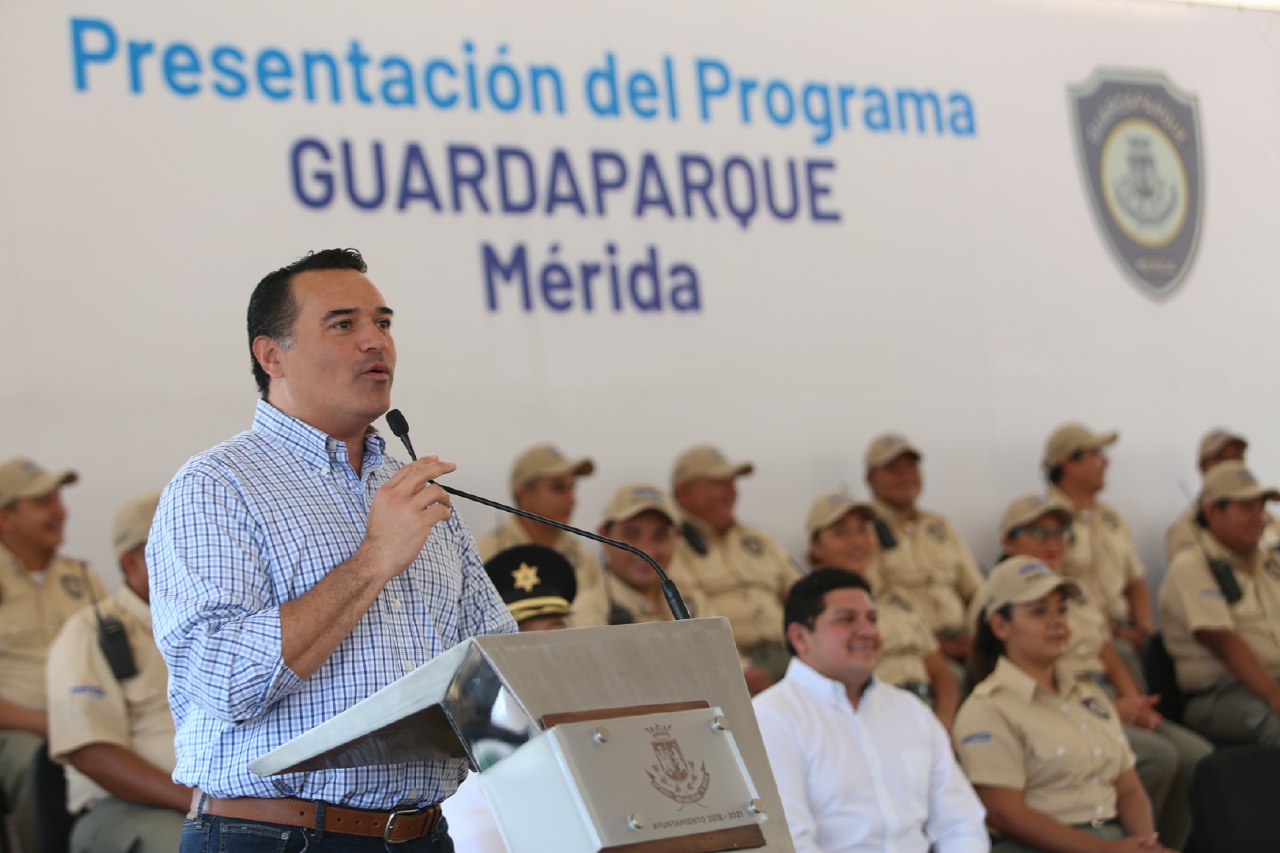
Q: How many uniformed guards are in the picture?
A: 12